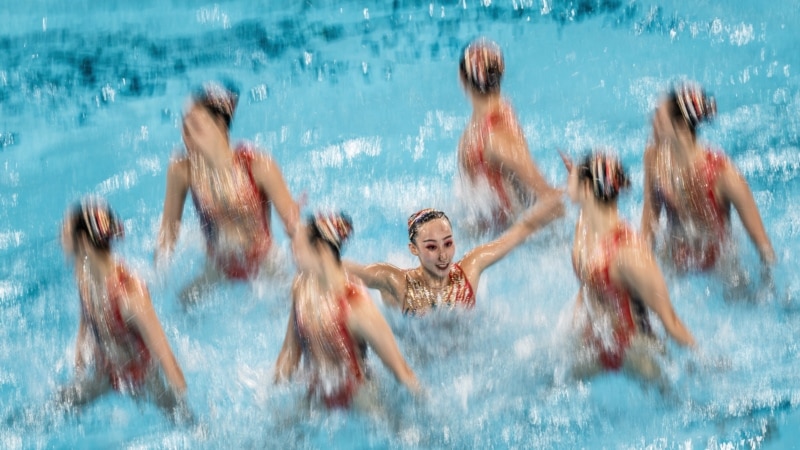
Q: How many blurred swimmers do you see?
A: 6